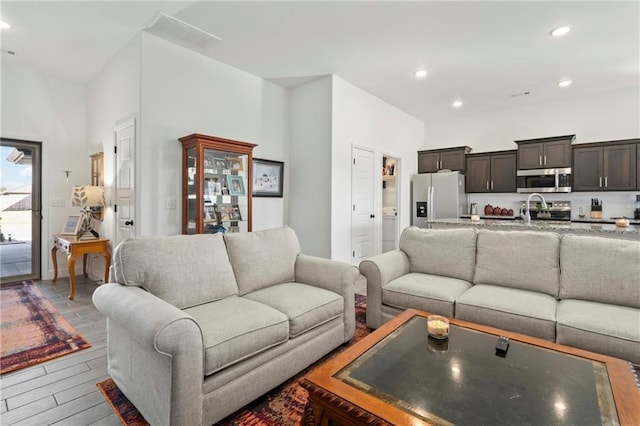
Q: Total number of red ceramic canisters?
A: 4